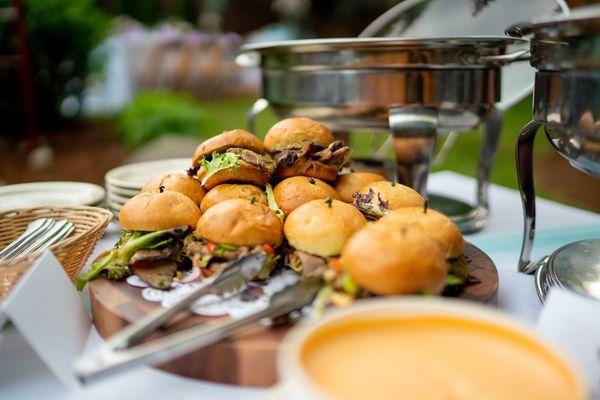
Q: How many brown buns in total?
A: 12